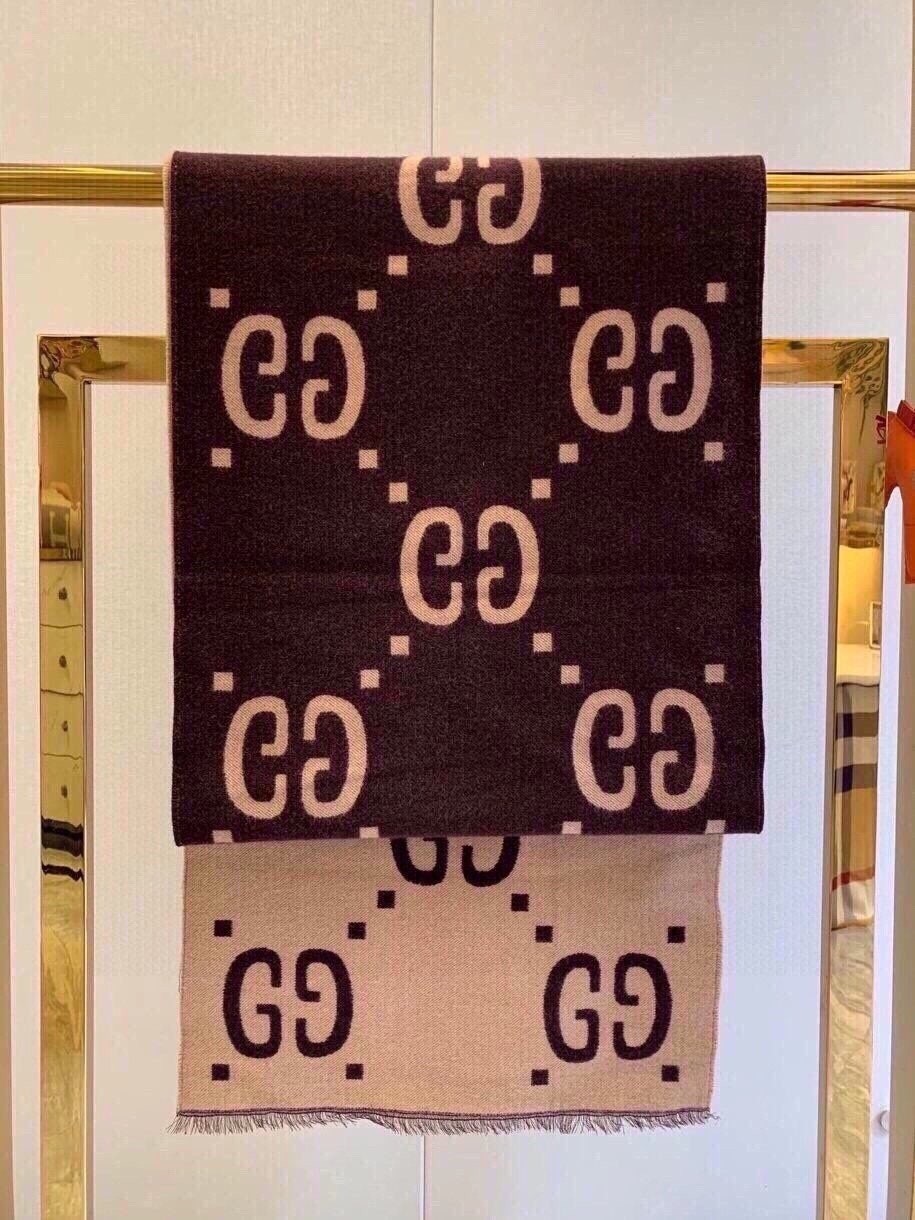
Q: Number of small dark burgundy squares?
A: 10